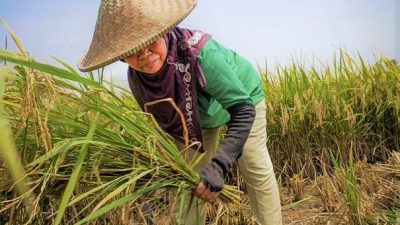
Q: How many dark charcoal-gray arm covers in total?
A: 1